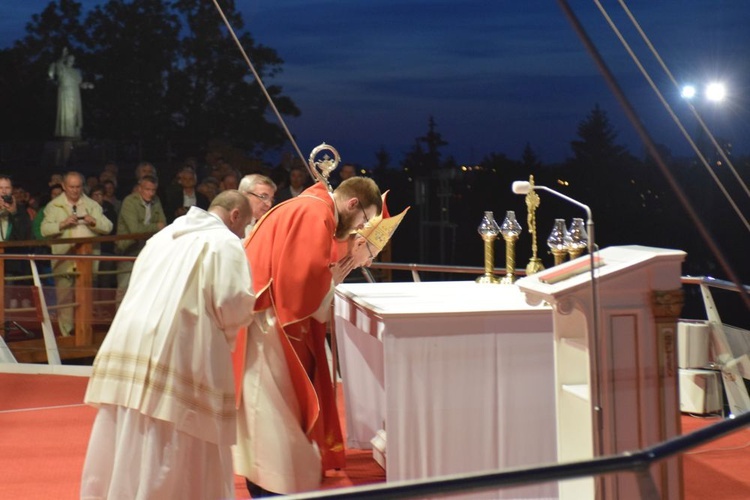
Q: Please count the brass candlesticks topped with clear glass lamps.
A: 4